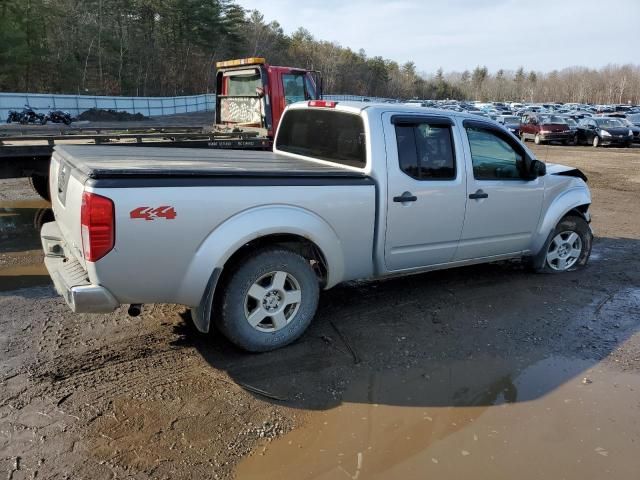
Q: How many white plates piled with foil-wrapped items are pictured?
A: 0